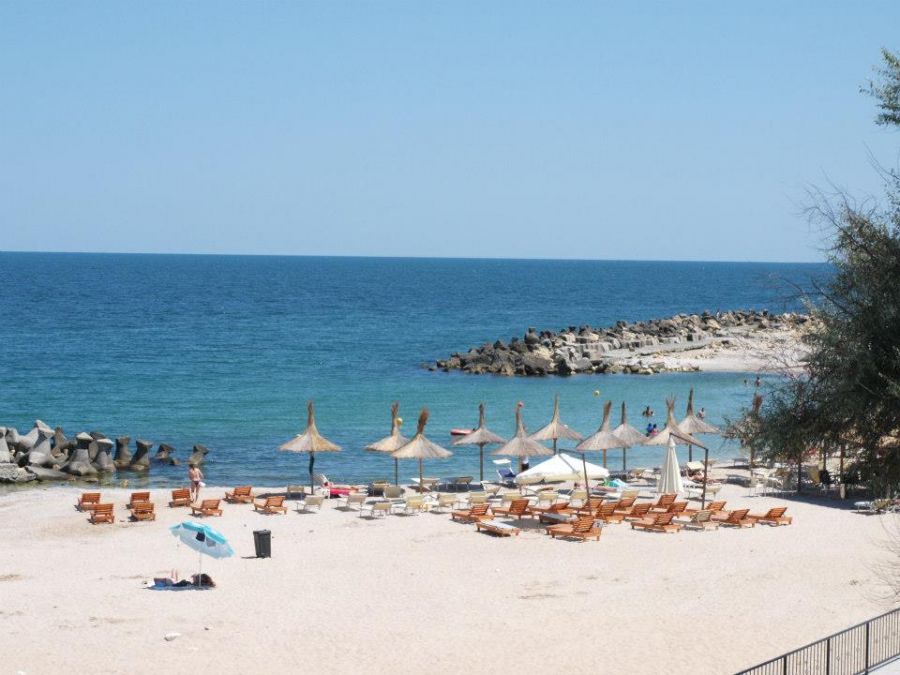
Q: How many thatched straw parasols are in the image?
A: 11